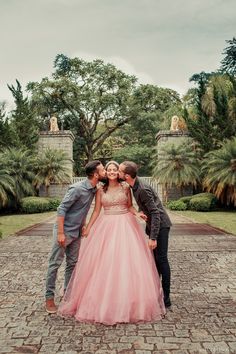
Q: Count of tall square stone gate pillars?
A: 2